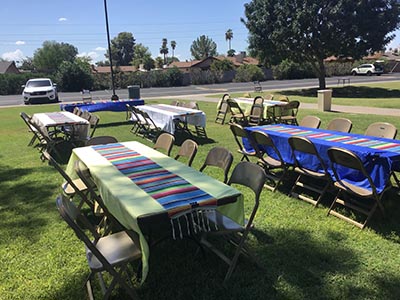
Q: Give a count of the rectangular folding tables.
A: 6